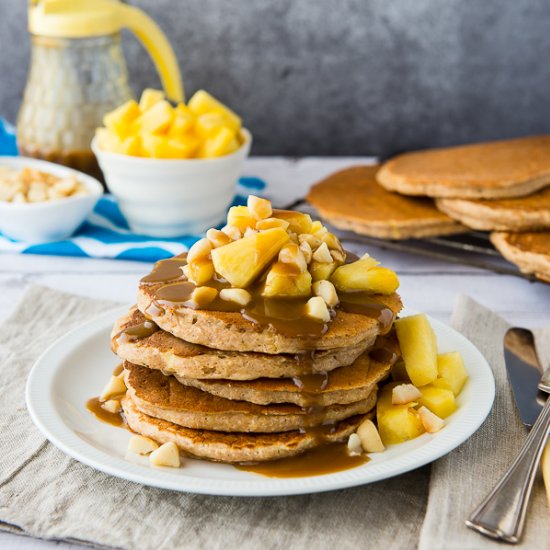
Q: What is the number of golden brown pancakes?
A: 9